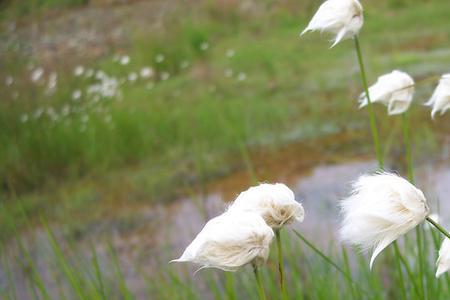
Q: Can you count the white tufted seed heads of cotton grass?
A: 7